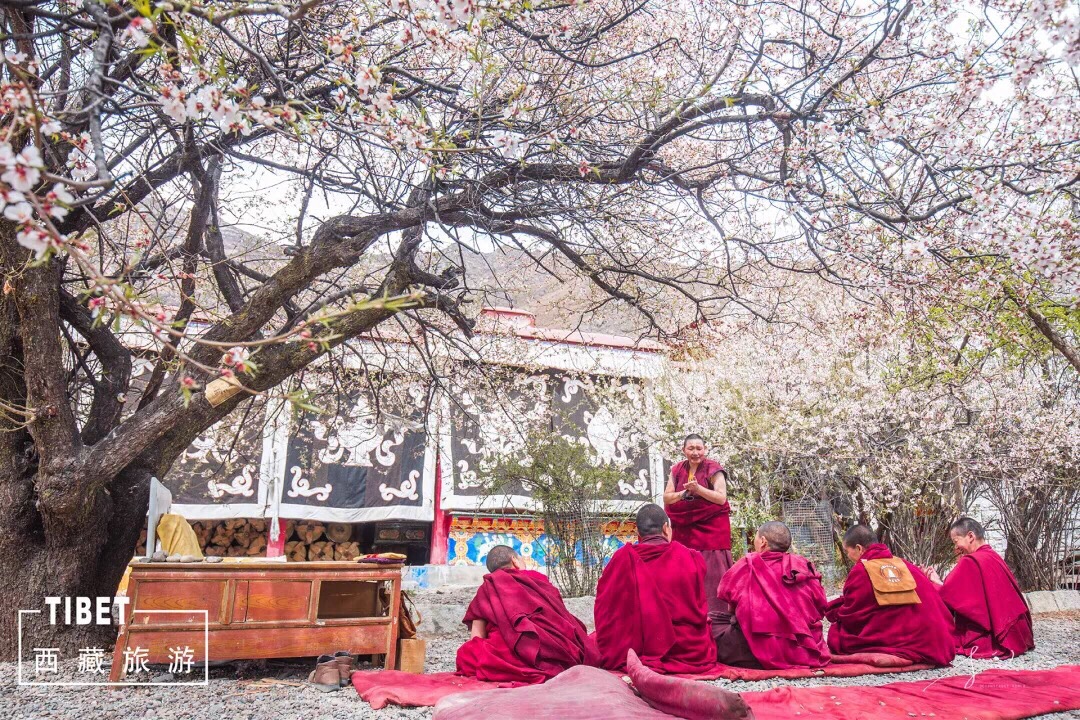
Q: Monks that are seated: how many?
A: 5